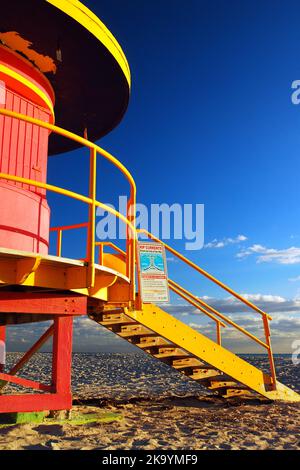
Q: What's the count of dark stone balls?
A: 0